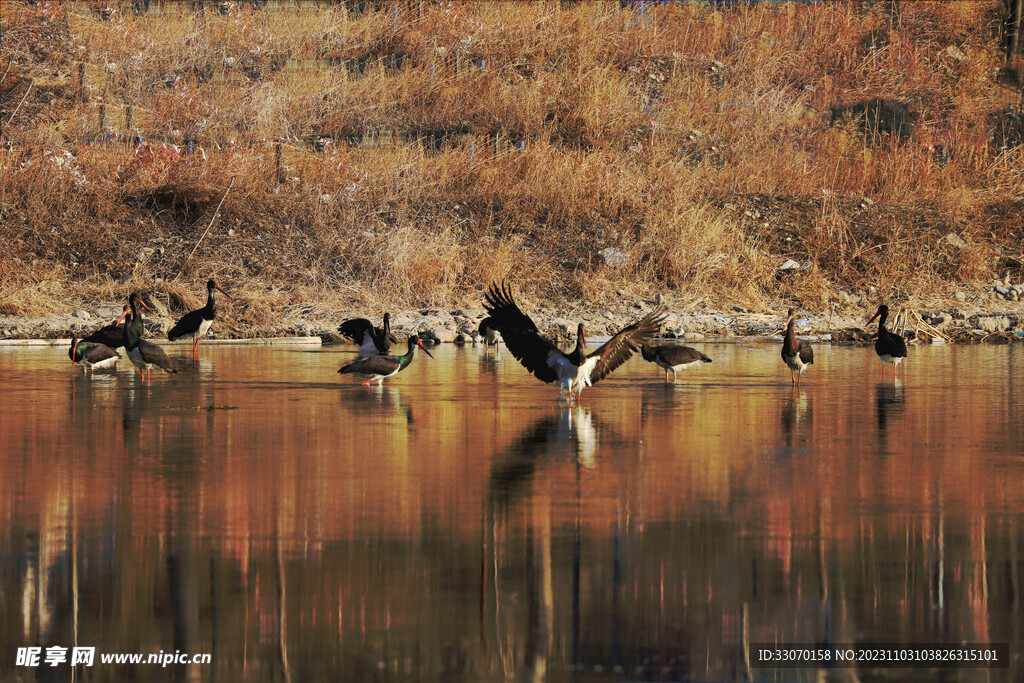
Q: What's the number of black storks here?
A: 11